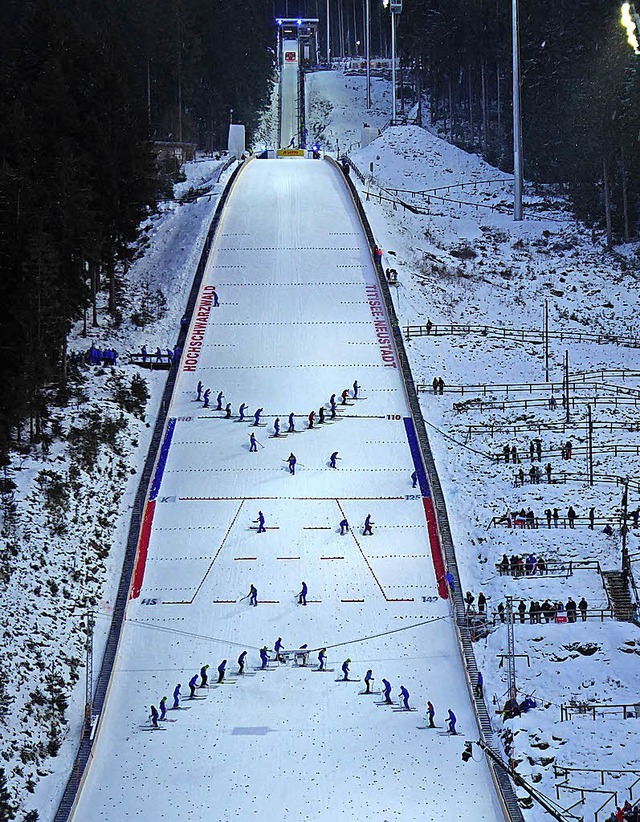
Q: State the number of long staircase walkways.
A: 2